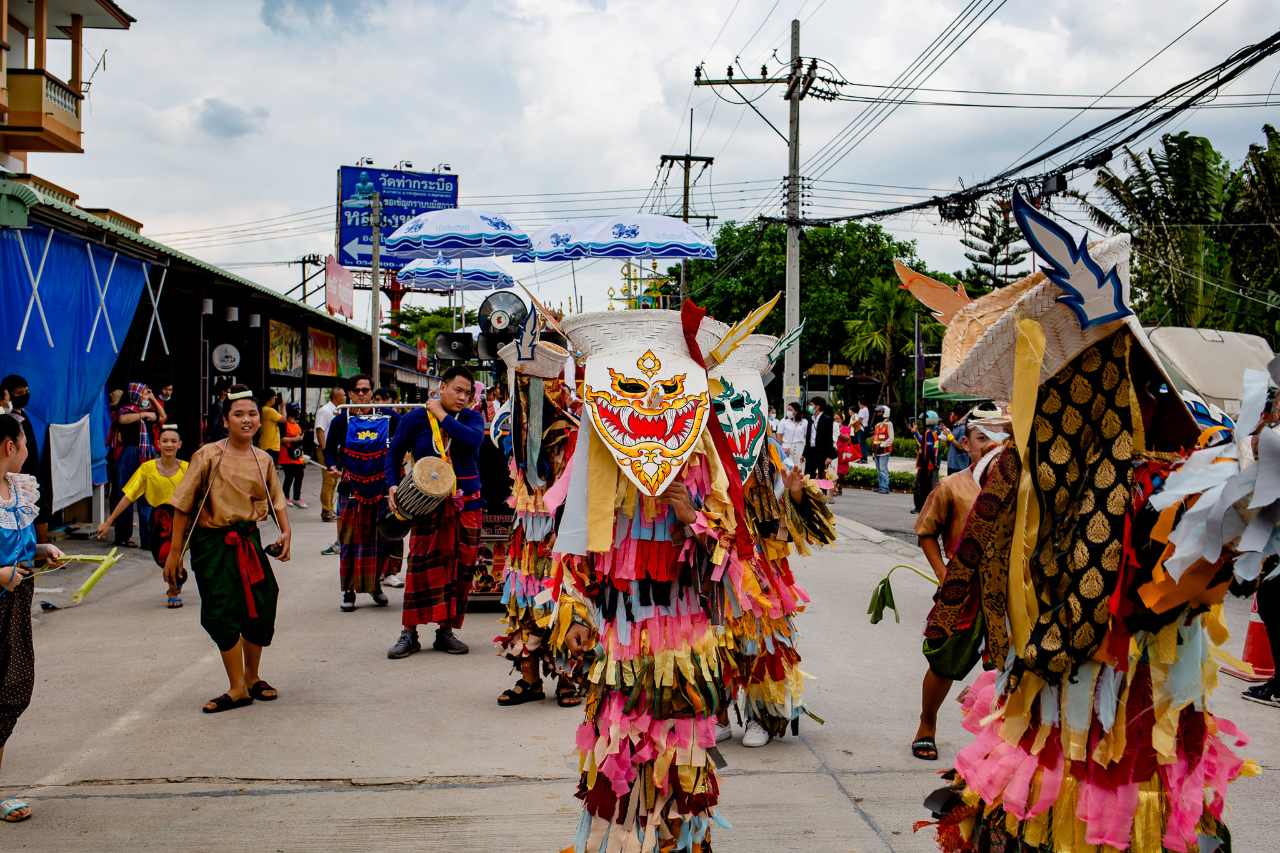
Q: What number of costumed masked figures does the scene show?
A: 4